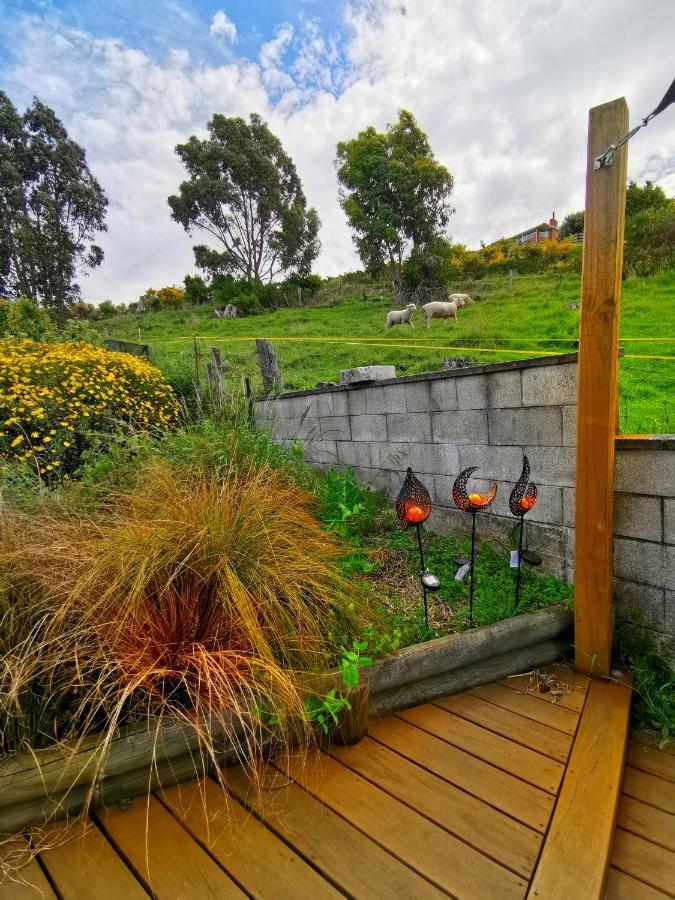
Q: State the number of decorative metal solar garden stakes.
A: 3